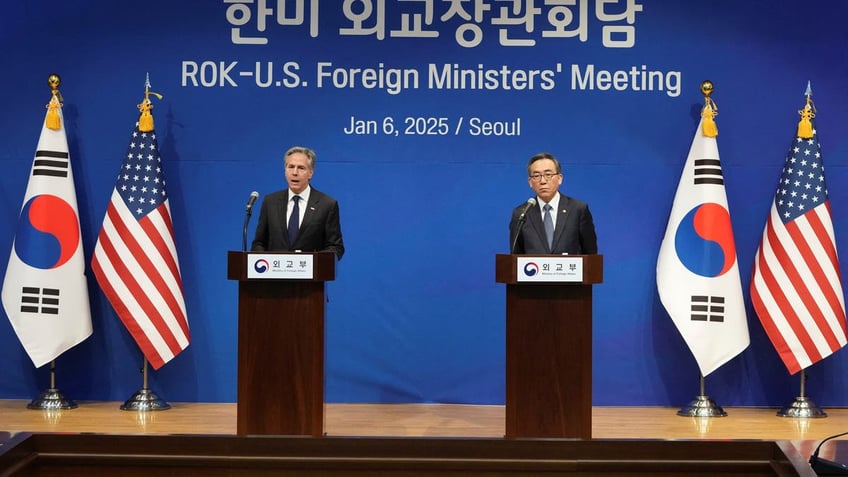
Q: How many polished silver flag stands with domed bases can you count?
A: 4